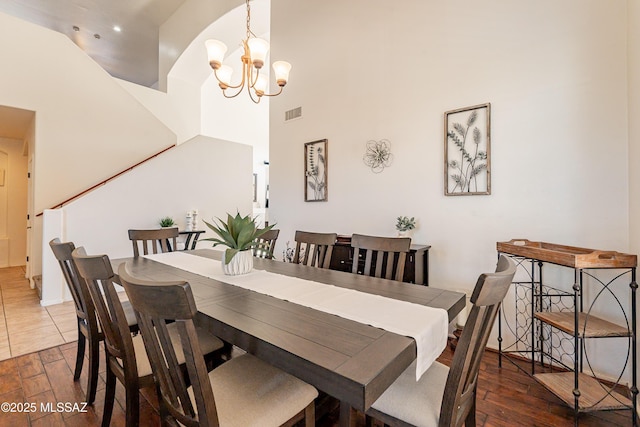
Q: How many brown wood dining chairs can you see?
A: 8